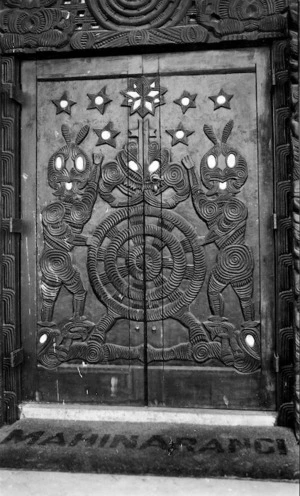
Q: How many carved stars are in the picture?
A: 7